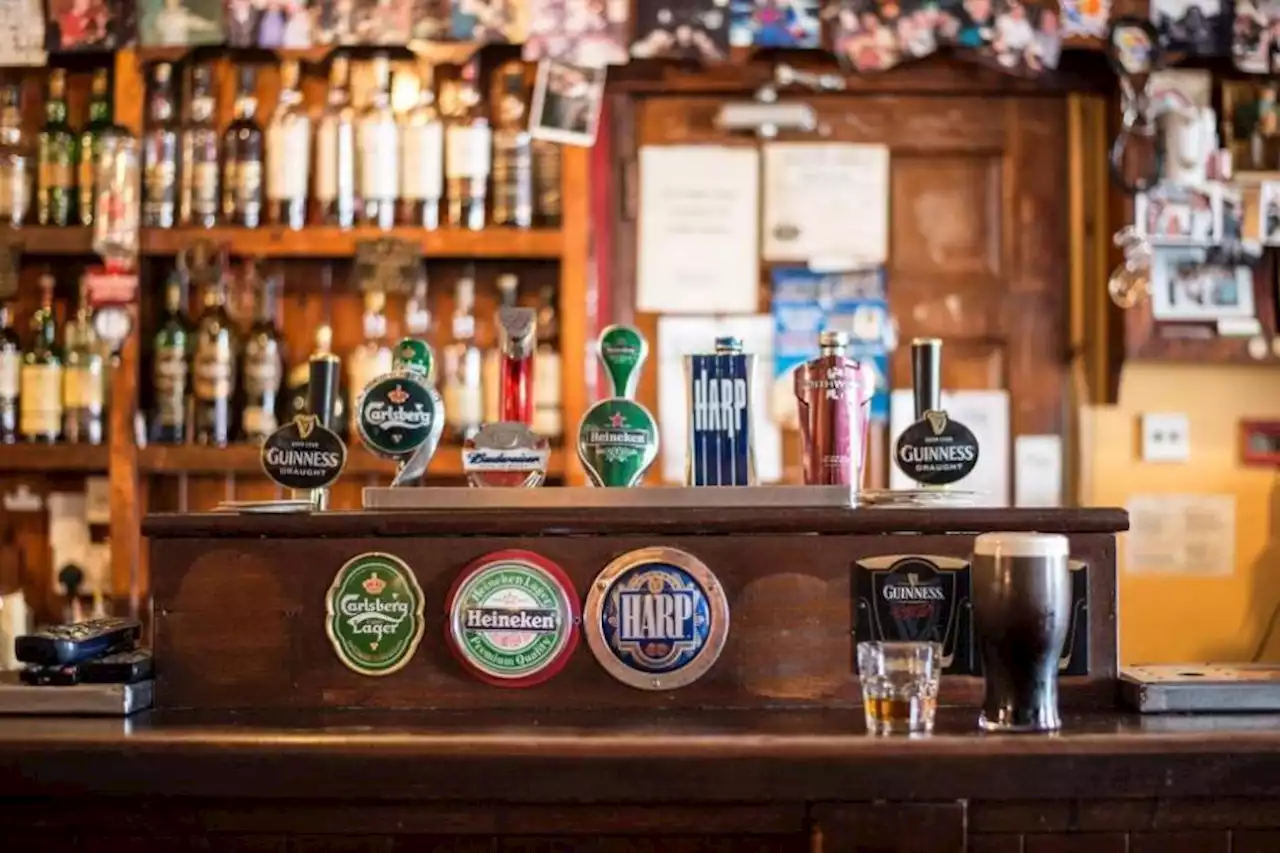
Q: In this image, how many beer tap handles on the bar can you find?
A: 7